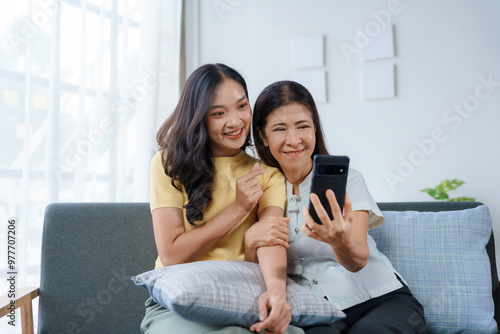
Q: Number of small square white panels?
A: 4